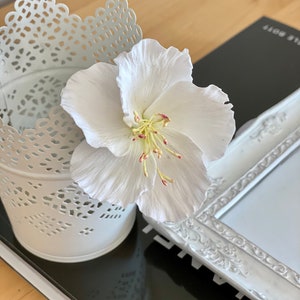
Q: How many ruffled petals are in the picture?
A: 5